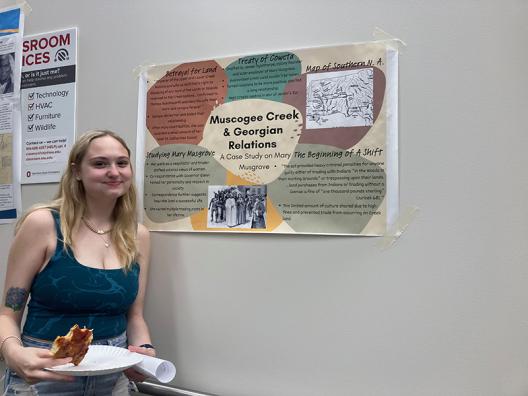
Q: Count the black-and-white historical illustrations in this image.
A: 2